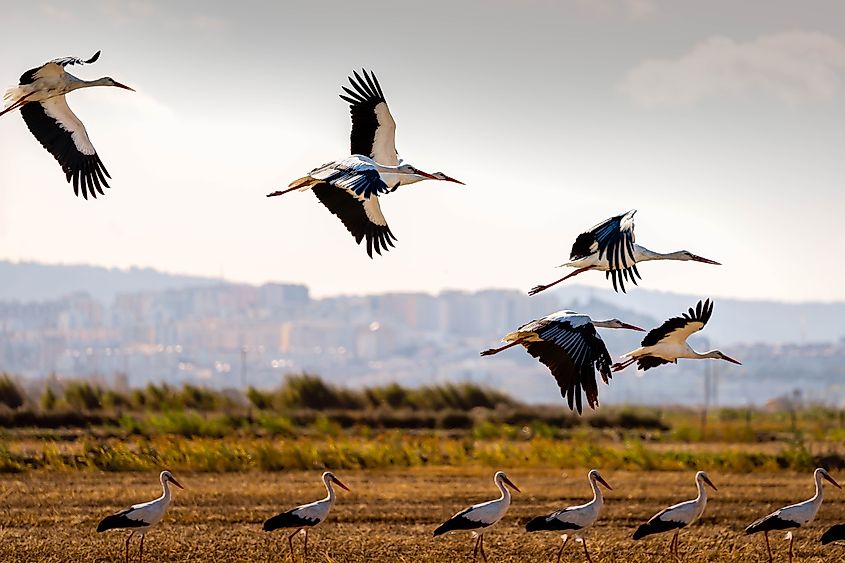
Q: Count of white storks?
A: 13